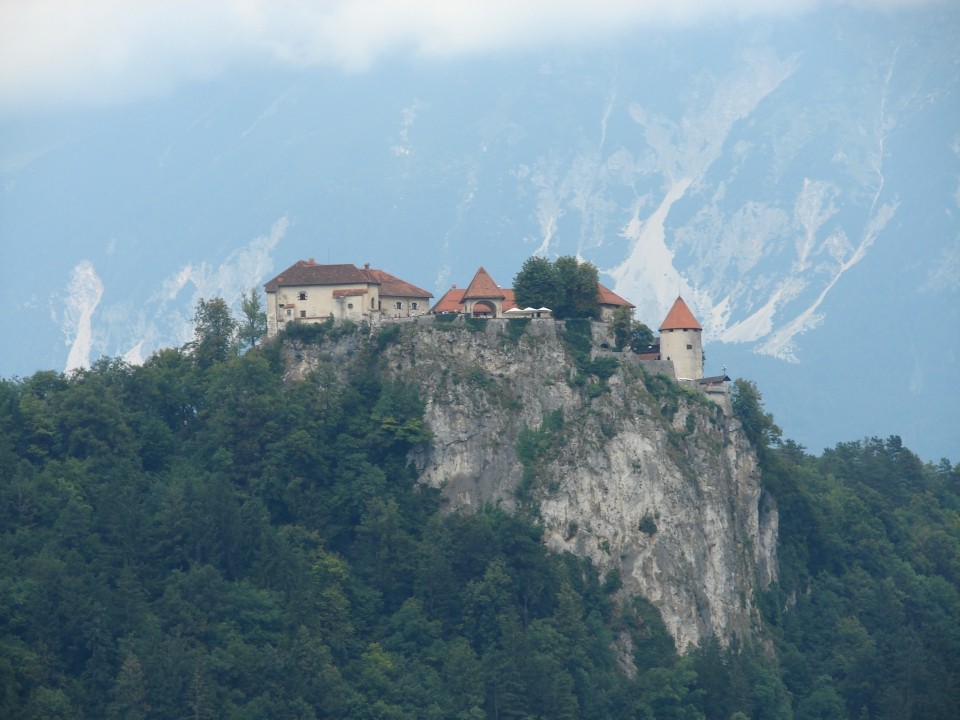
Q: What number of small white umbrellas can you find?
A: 3